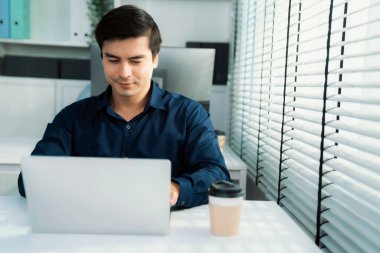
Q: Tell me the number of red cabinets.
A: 0